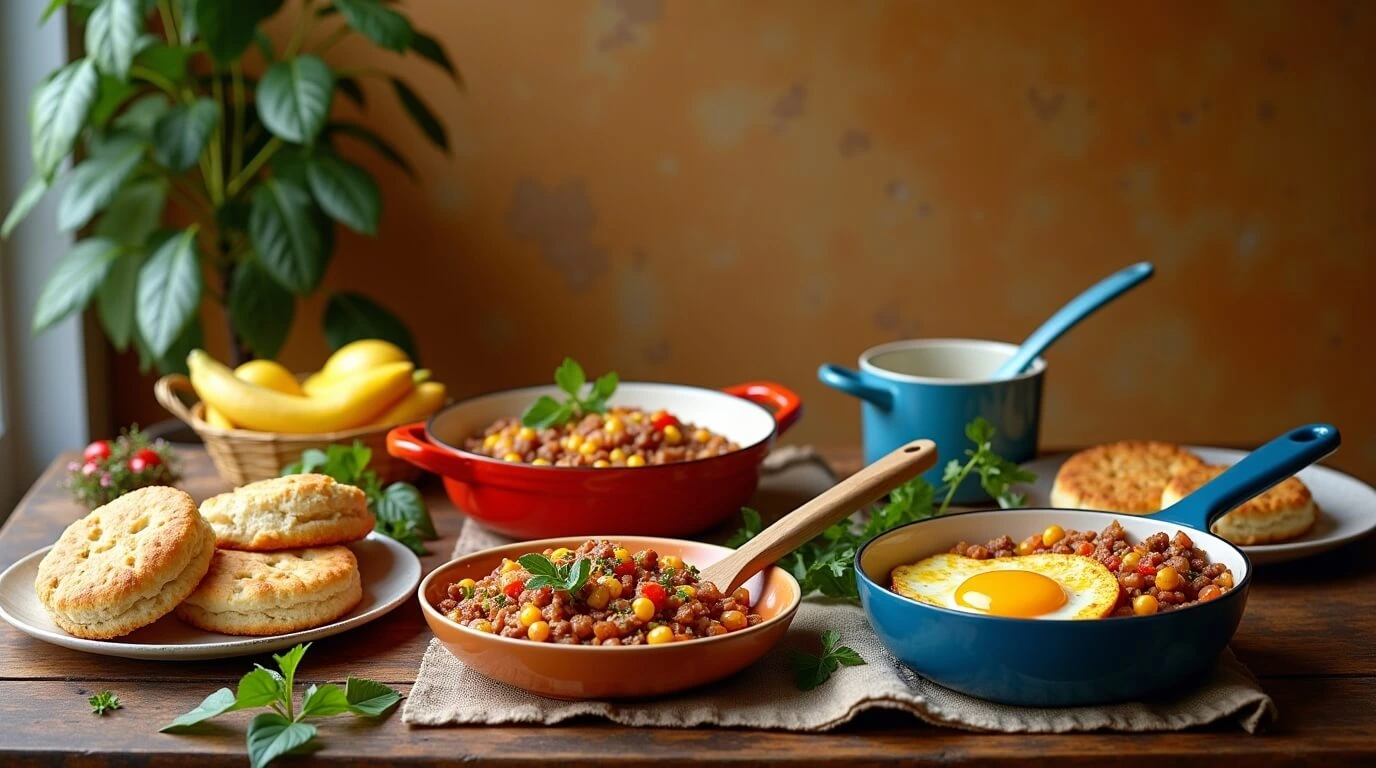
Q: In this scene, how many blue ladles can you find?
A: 1